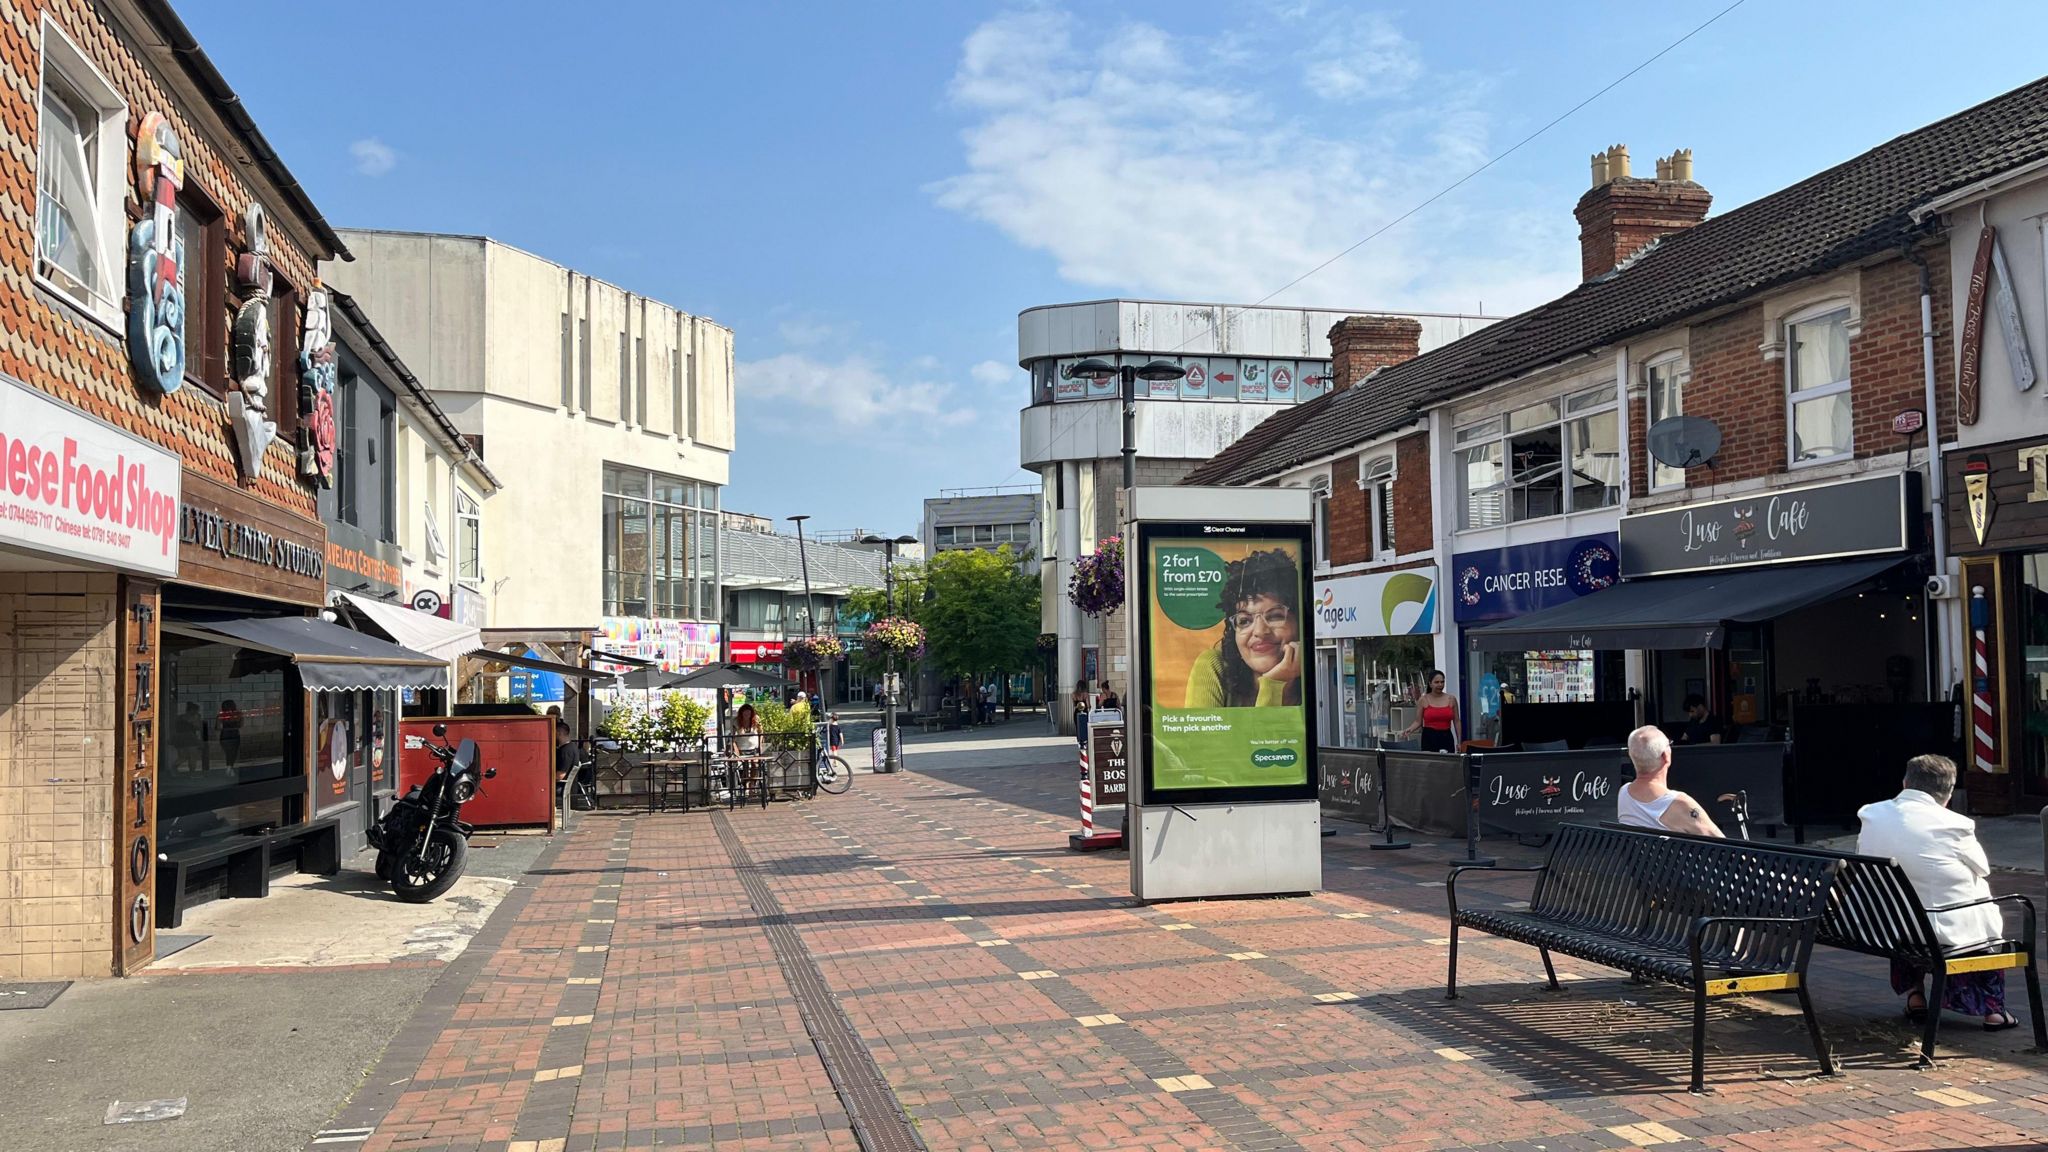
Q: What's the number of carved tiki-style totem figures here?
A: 3